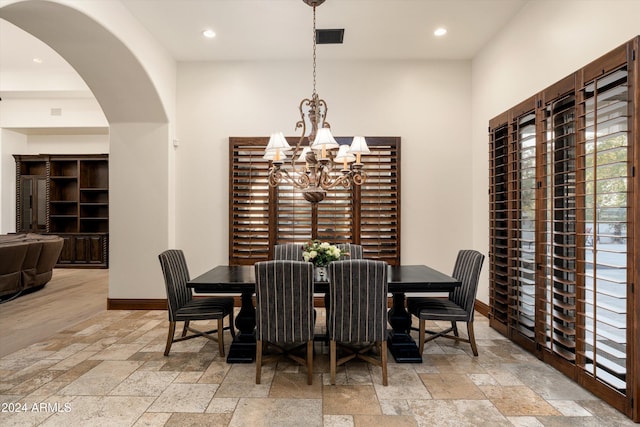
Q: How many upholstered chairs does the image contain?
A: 6